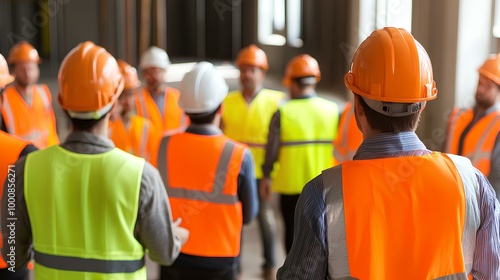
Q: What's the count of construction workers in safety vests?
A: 11